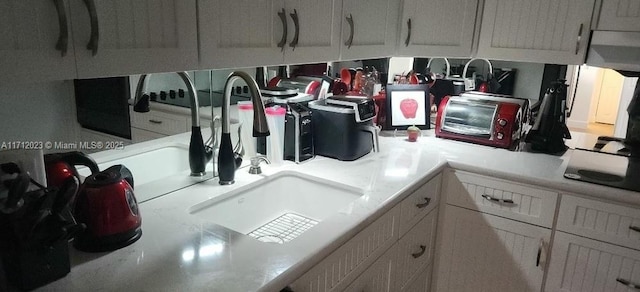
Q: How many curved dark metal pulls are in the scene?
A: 13